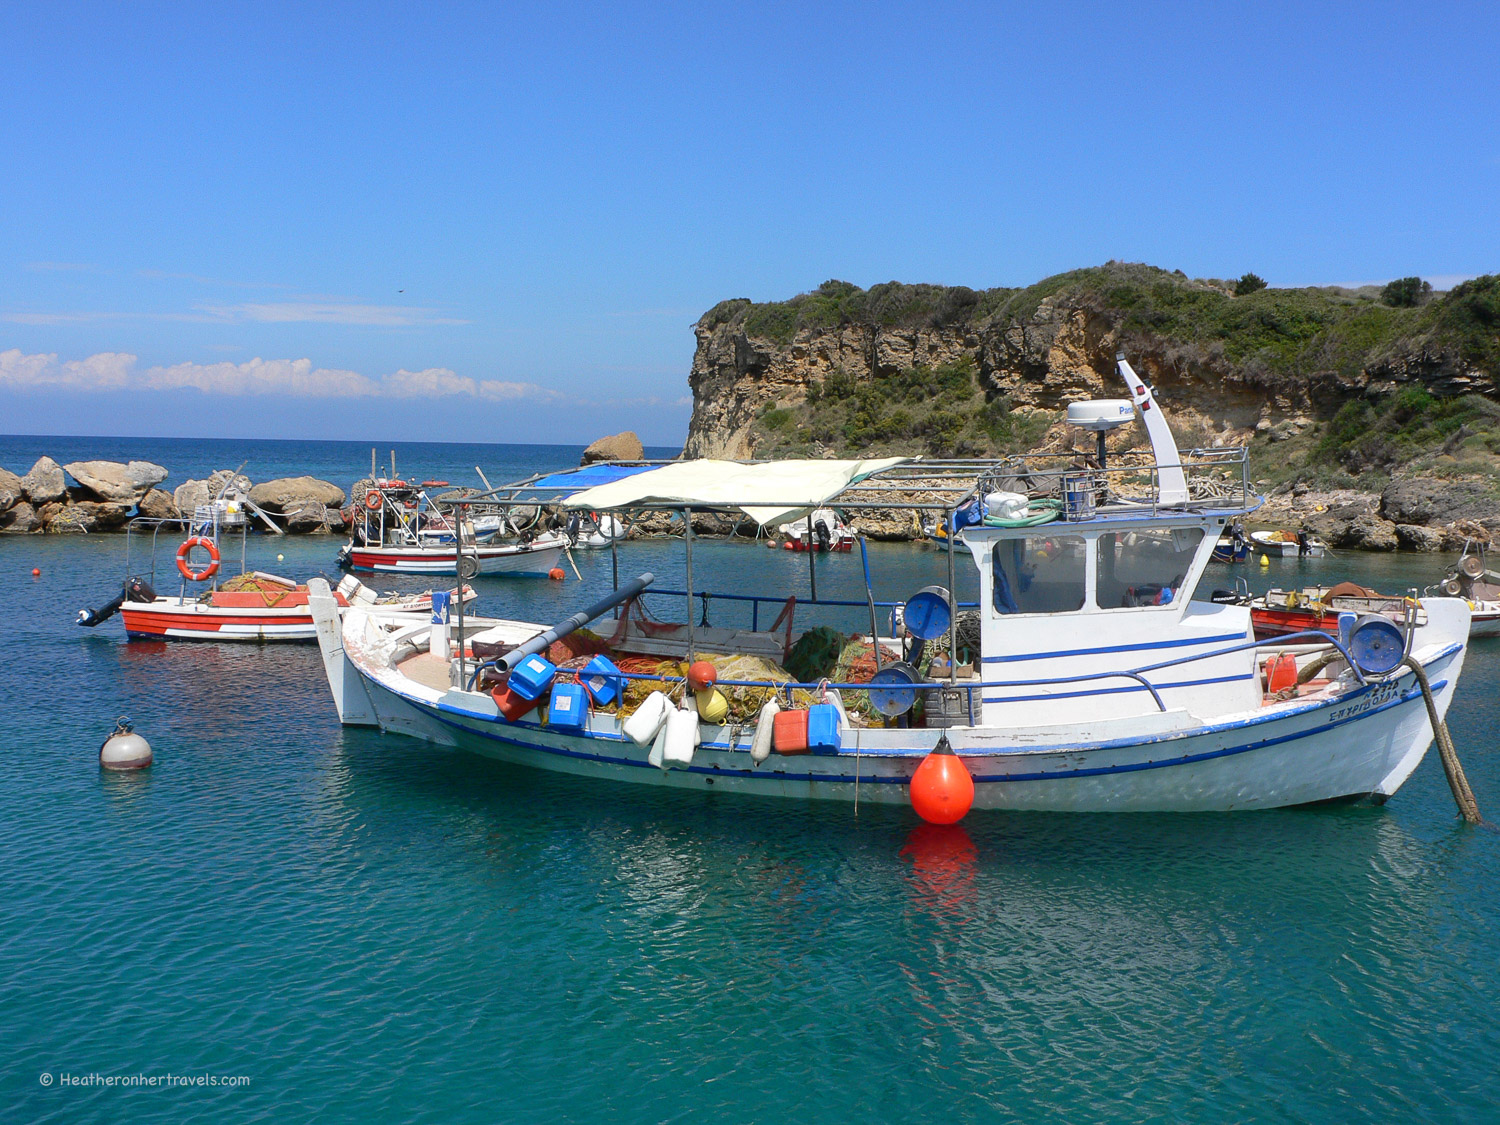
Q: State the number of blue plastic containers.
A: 4